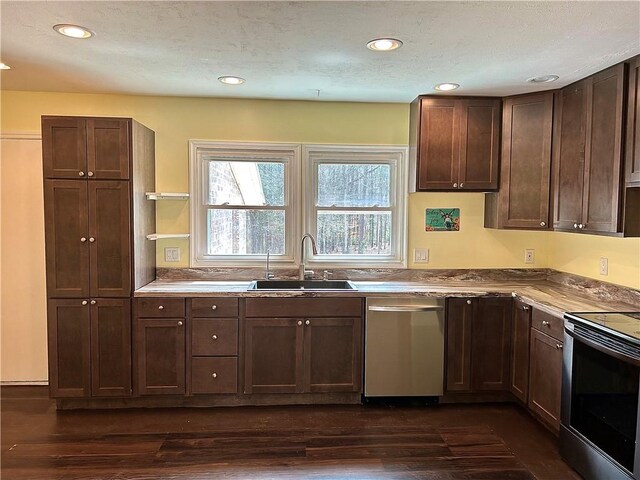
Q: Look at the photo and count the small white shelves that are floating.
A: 2